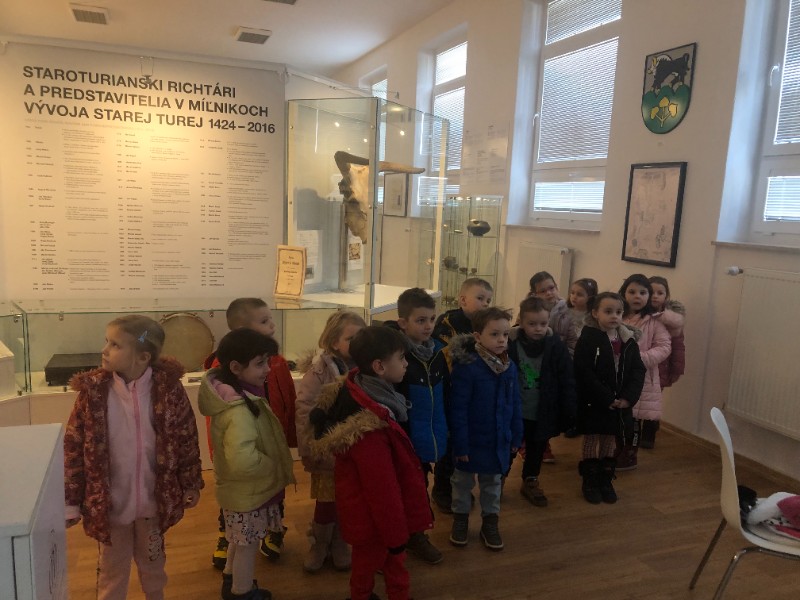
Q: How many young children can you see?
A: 14